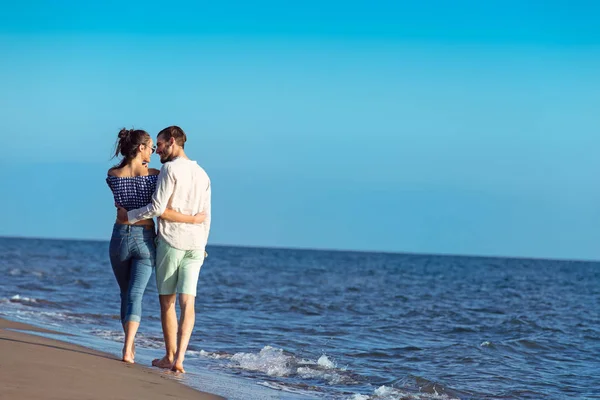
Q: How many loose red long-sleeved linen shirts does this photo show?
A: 0